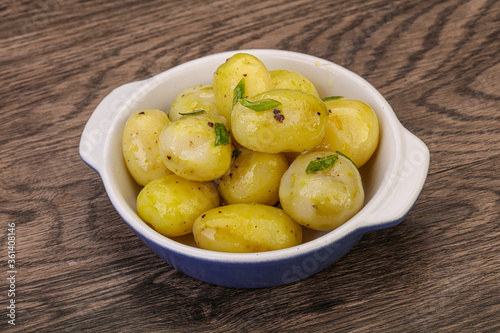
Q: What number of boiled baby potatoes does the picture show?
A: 11